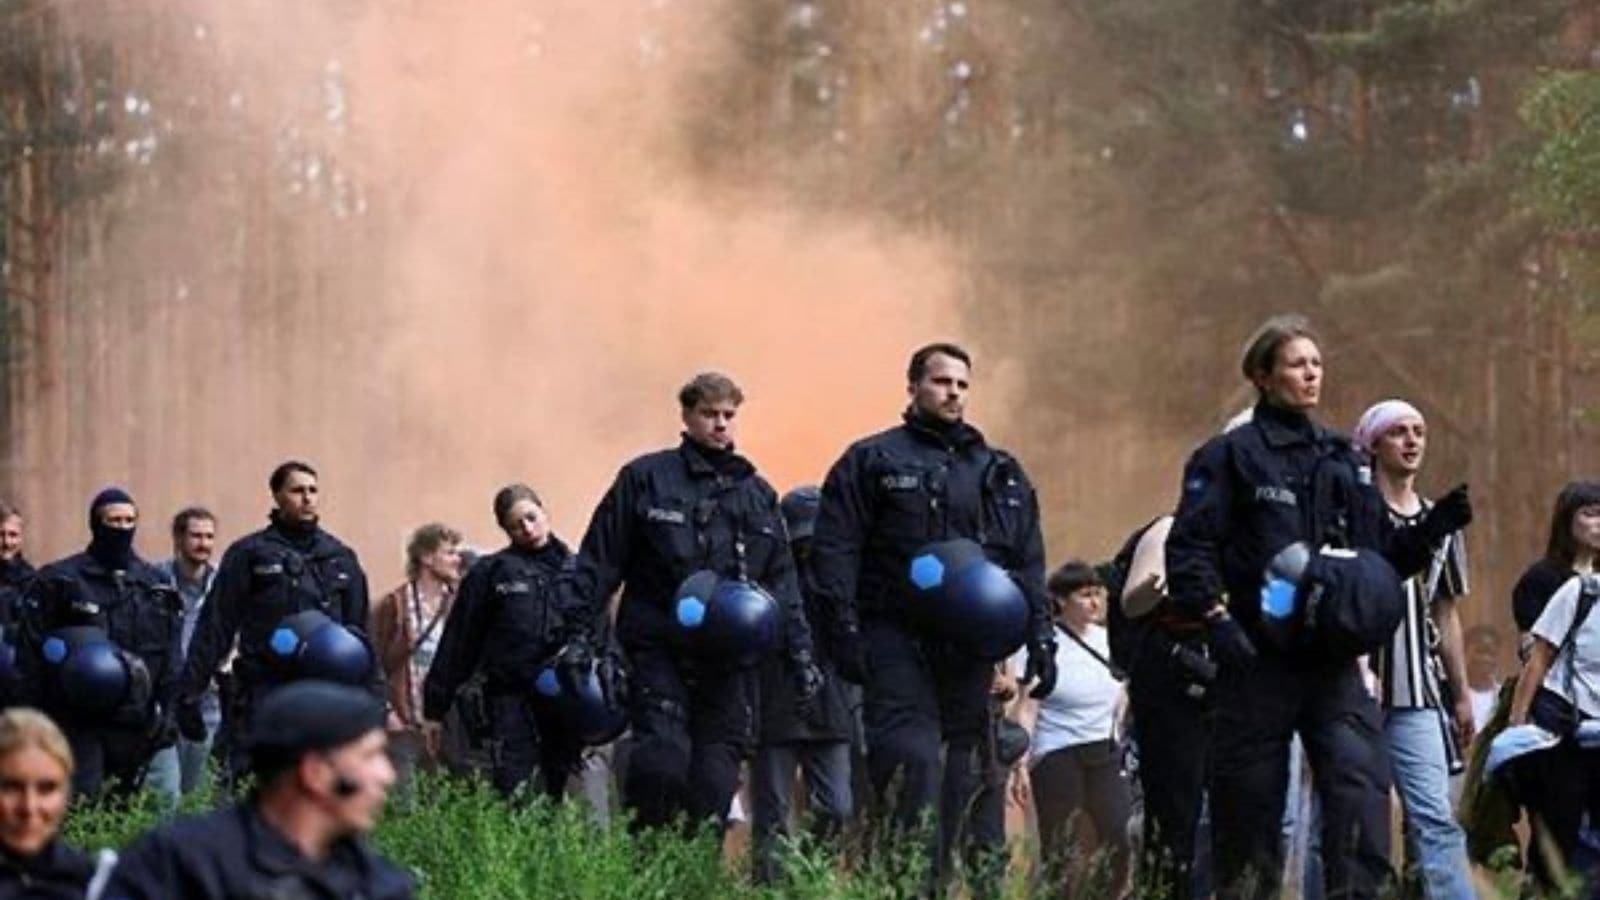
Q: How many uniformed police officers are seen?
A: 9